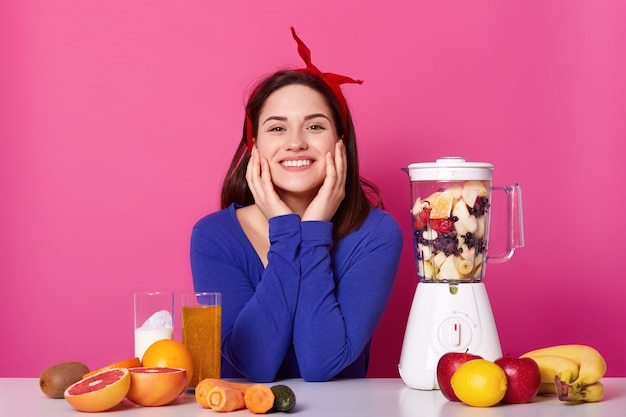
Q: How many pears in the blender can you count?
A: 0